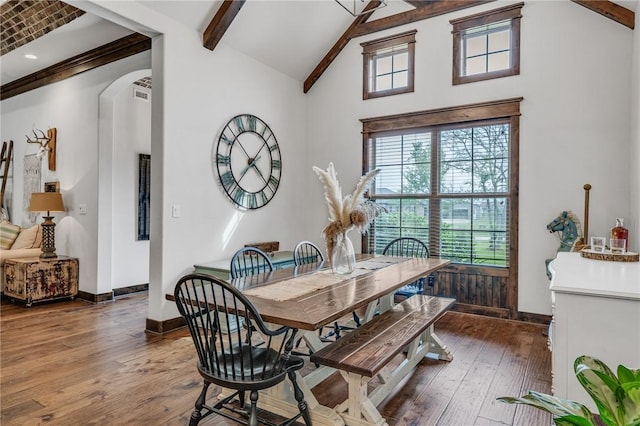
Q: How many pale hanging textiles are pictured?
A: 1